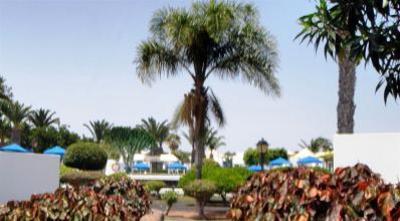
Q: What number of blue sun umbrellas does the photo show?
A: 7